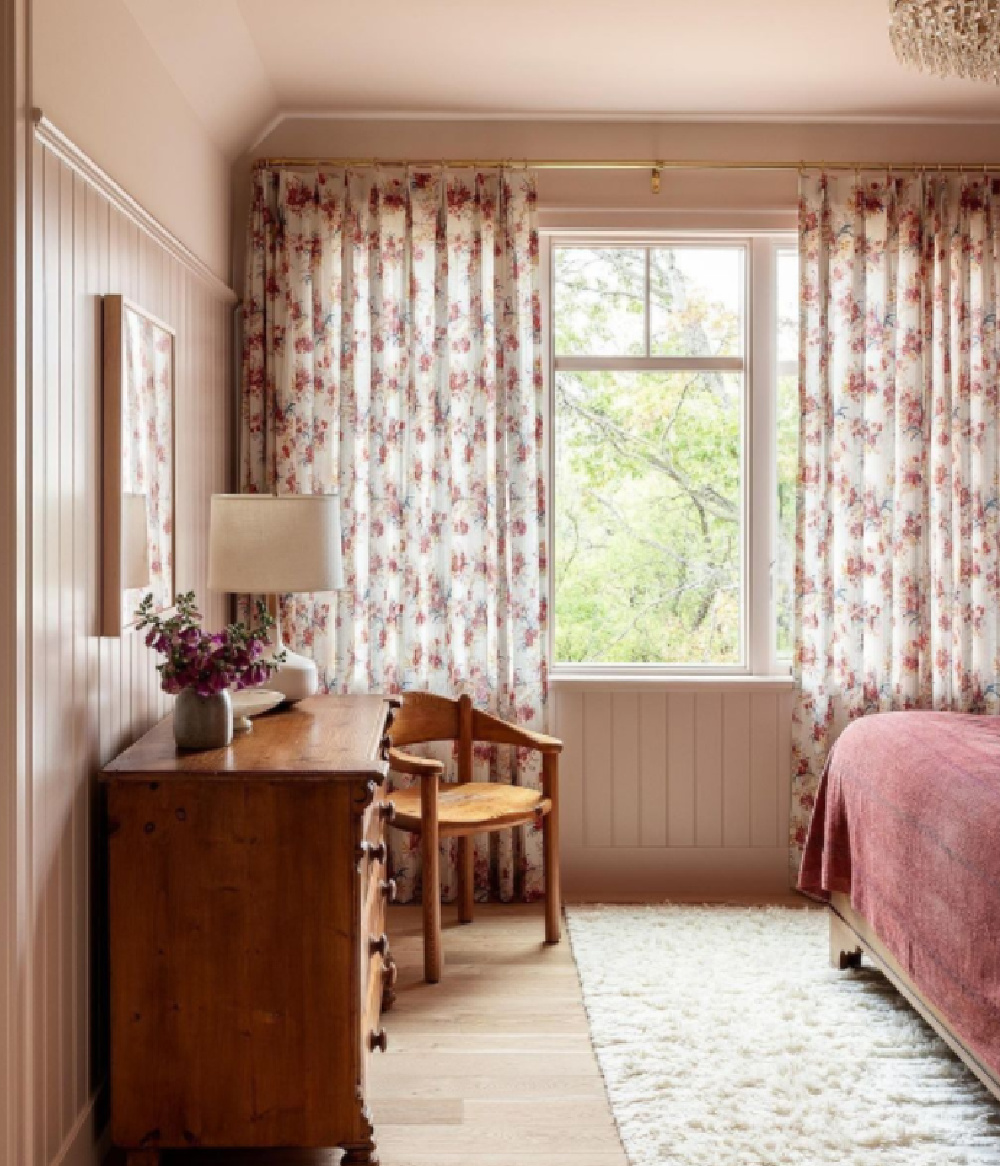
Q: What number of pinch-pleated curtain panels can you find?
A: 2